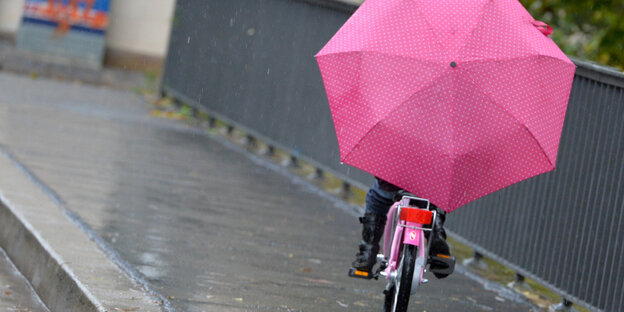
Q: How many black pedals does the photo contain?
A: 2